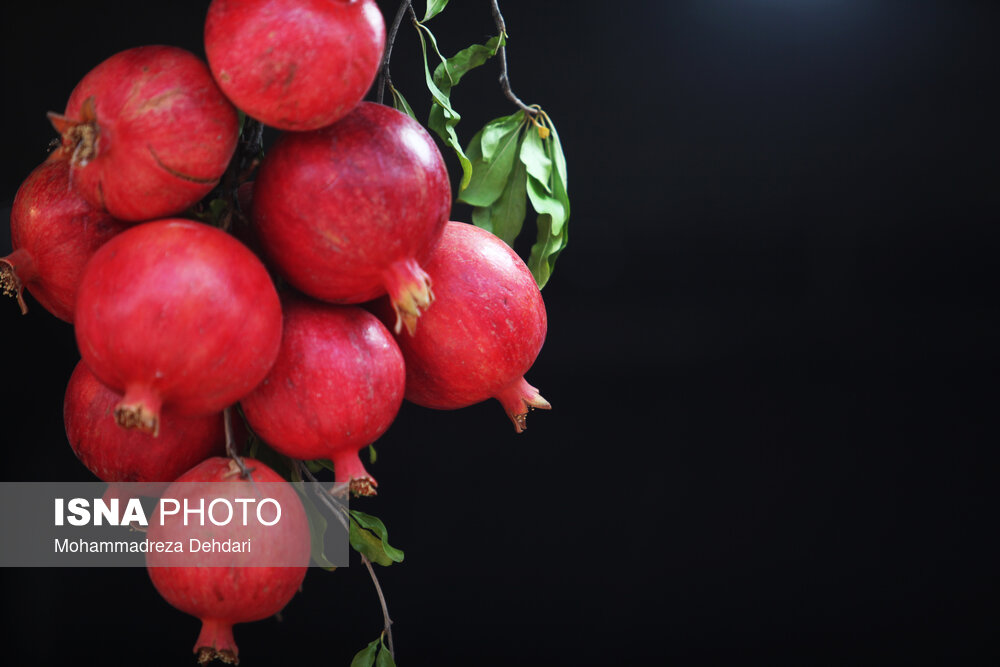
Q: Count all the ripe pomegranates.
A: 9